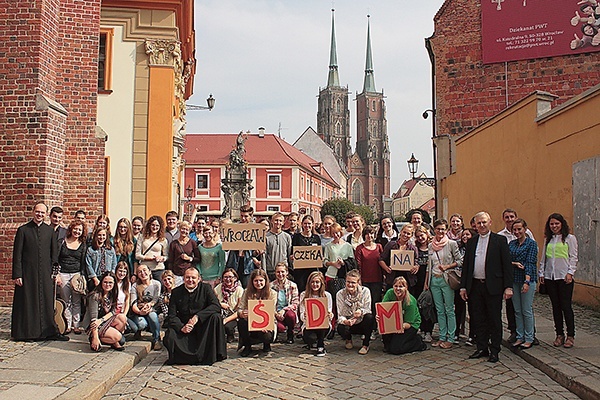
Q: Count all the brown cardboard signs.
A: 6